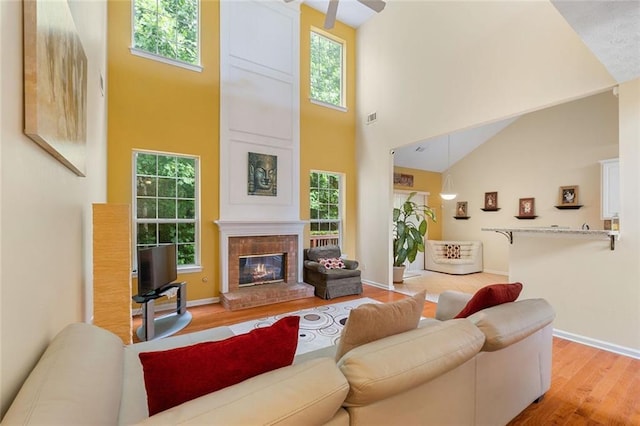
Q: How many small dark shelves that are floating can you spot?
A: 4